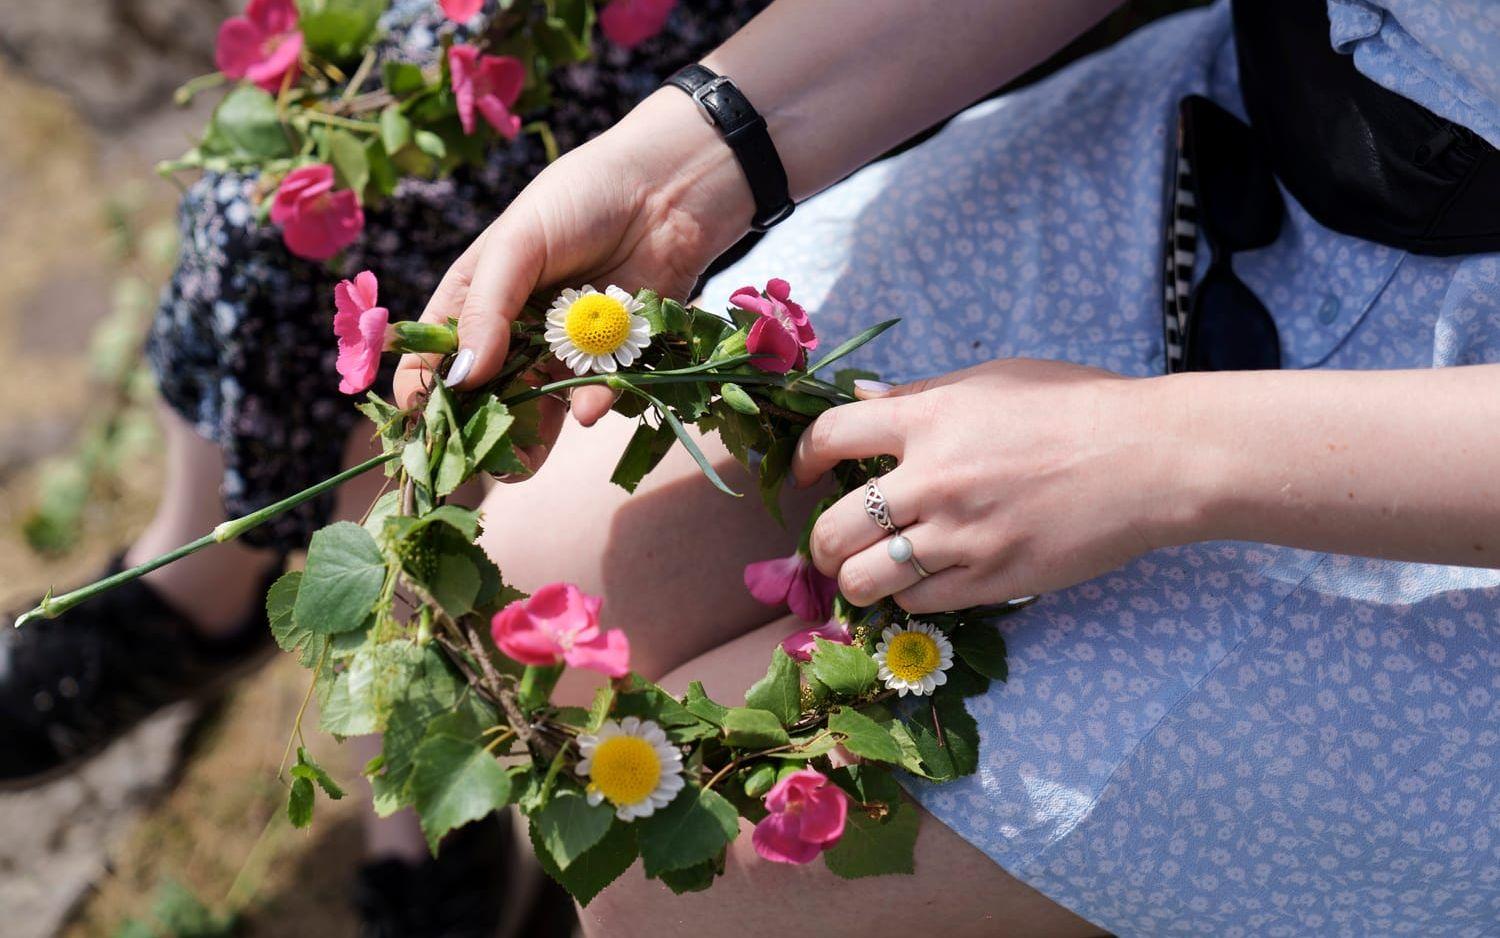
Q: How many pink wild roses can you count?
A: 11